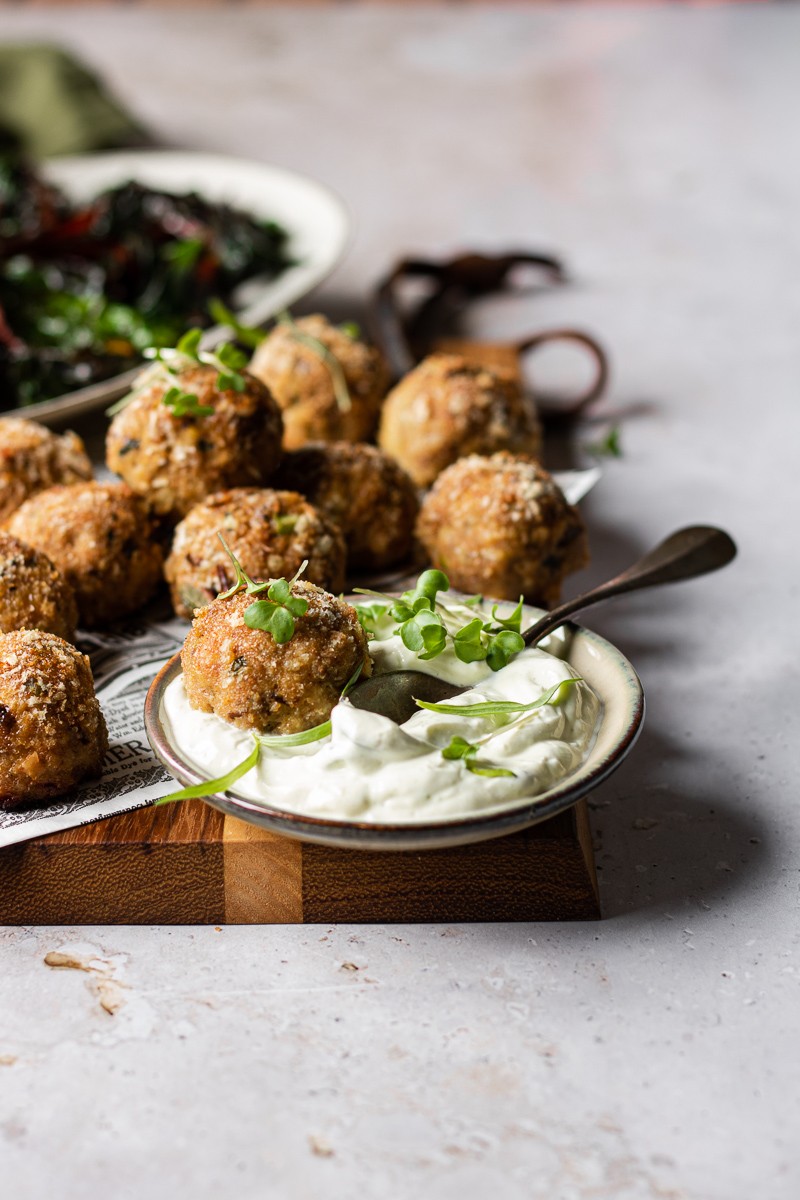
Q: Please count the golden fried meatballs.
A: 11